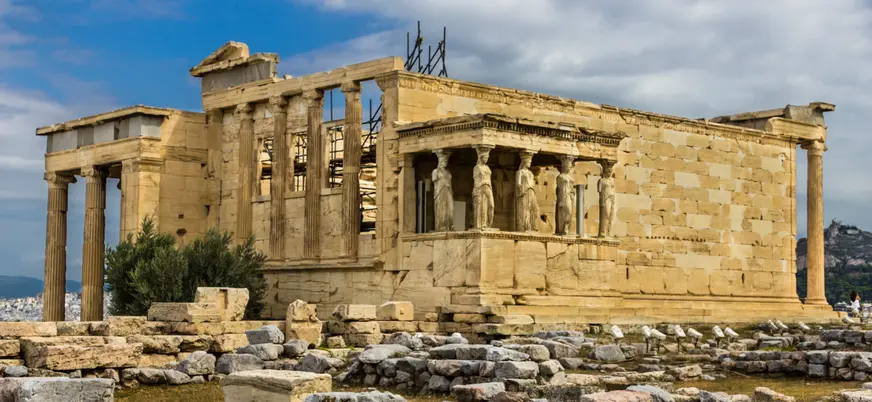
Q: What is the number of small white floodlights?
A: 11